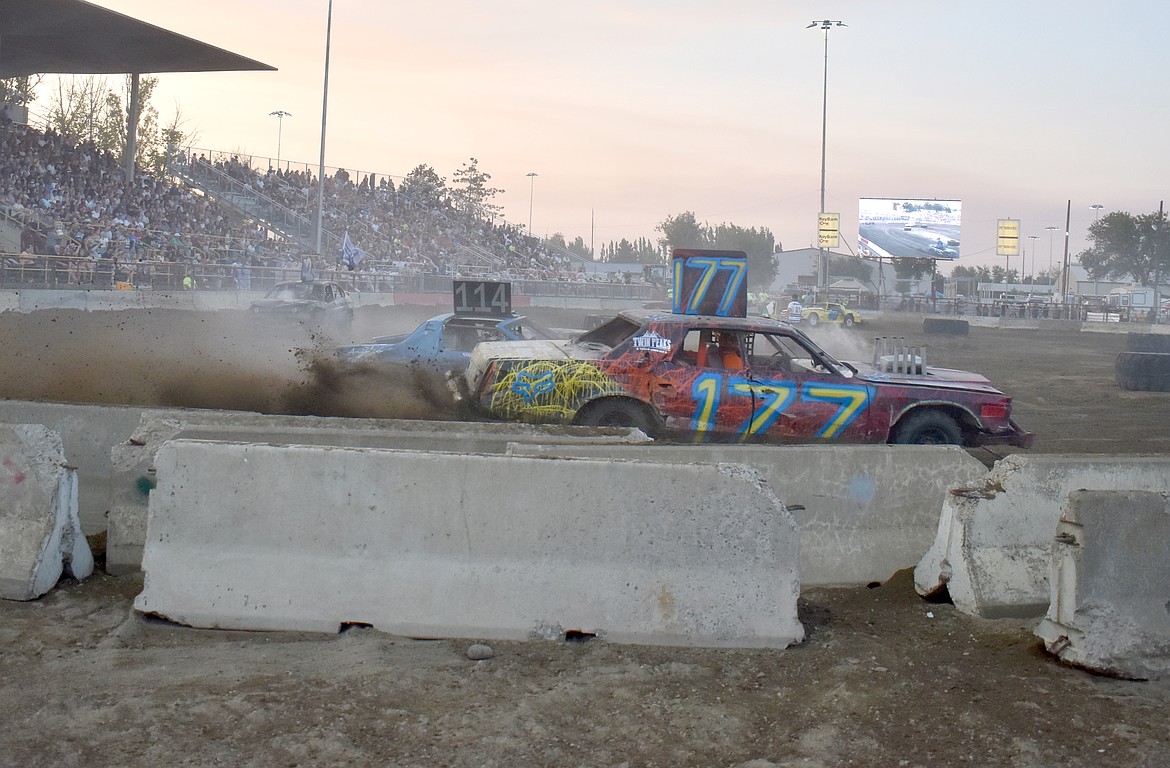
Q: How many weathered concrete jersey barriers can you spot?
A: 7